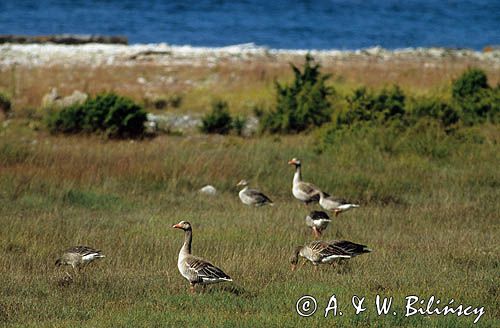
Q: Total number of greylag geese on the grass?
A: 8